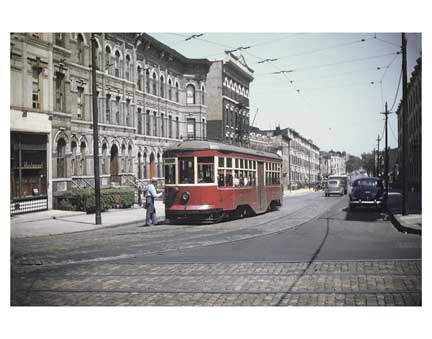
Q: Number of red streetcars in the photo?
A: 1